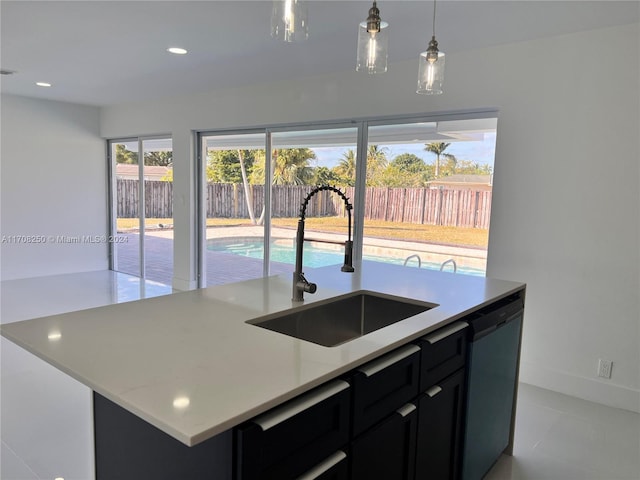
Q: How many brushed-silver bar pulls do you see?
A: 6